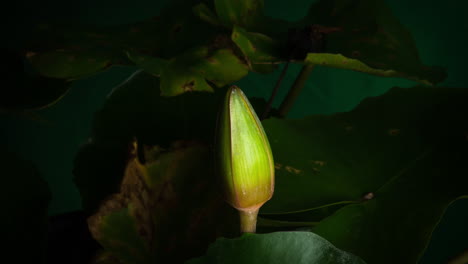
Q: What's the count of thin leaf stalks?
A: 2